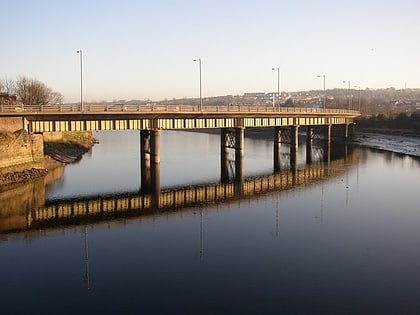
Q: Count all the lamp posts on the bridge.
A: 6